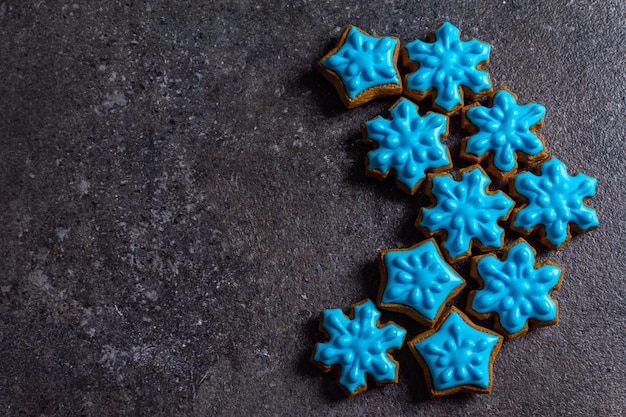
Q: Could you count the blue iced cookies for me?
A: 10